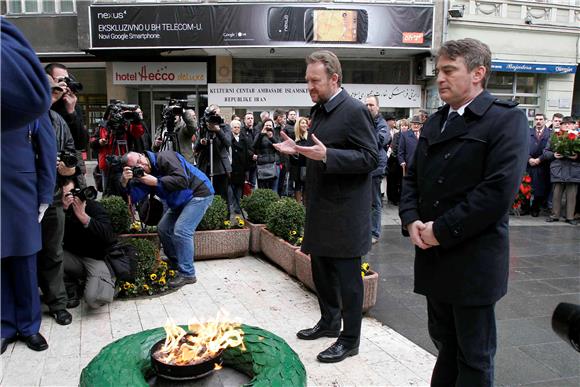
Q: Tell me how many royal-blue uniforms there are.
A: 2